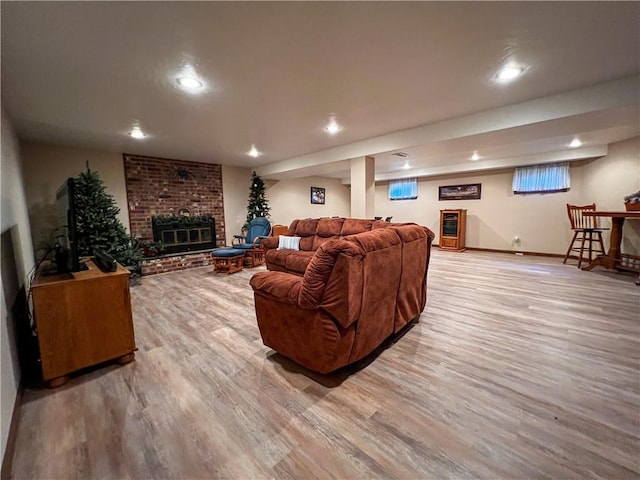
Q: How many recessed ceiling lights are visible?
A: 8